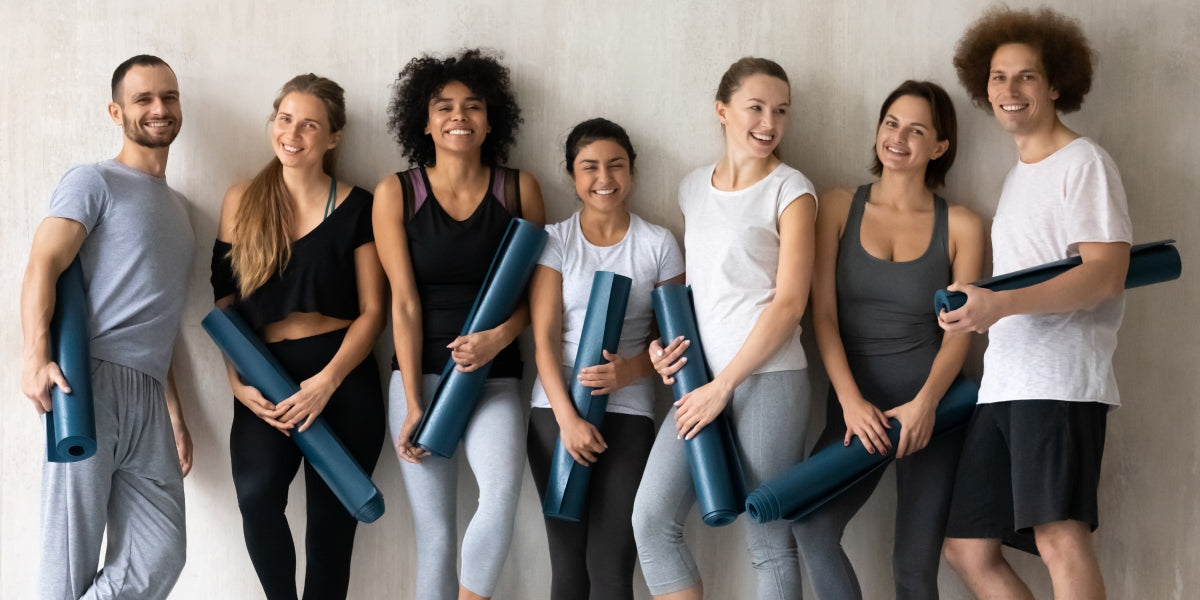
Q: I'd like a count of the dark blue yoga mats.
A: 7